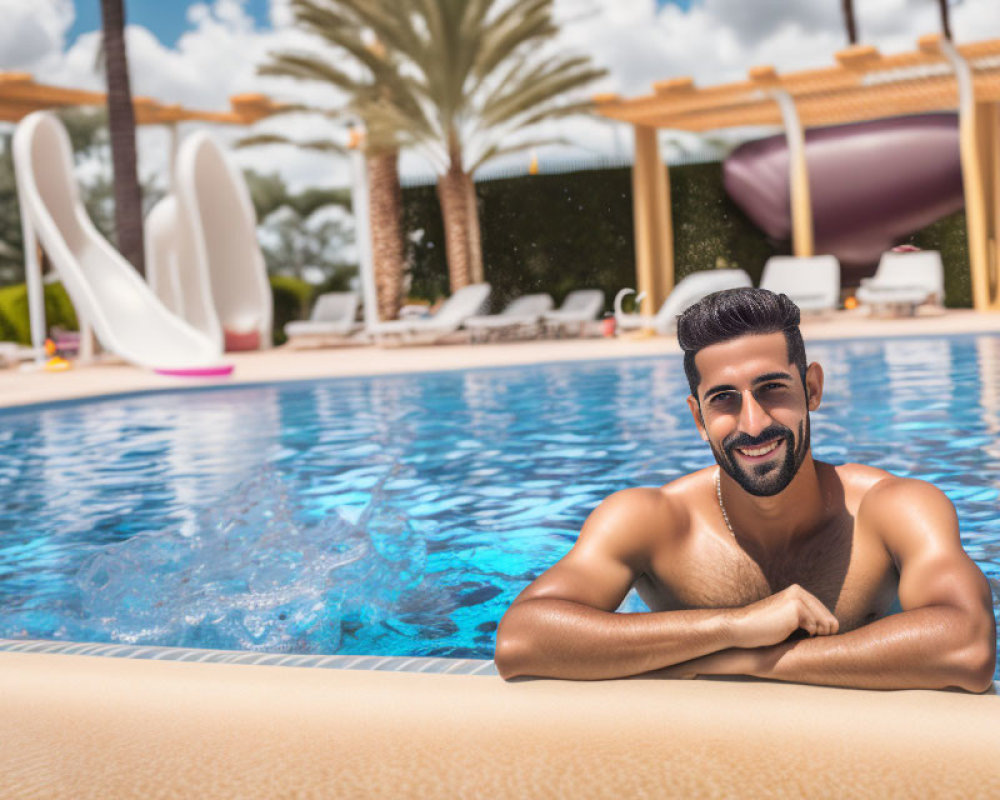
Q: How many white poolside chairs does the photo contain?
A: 7